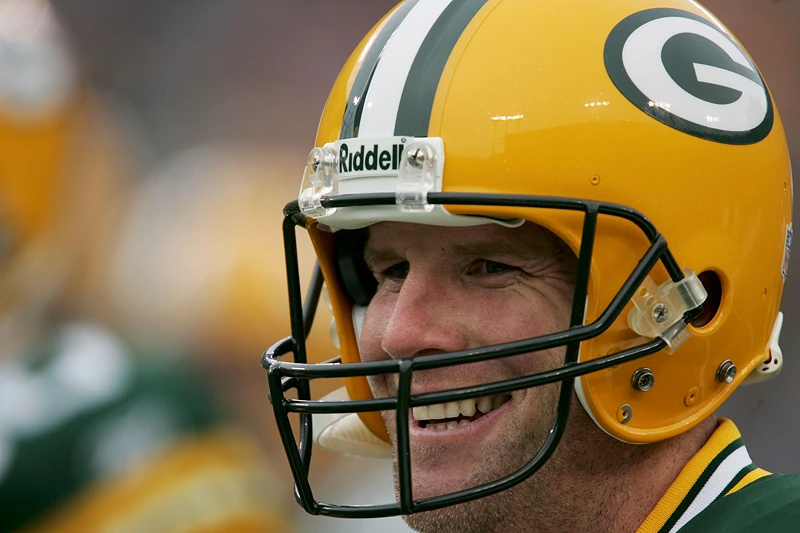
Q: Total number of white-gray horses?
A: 0